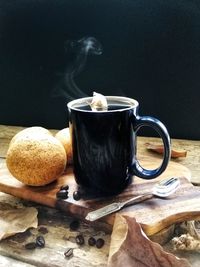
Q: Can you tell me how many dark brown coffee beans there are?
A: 11